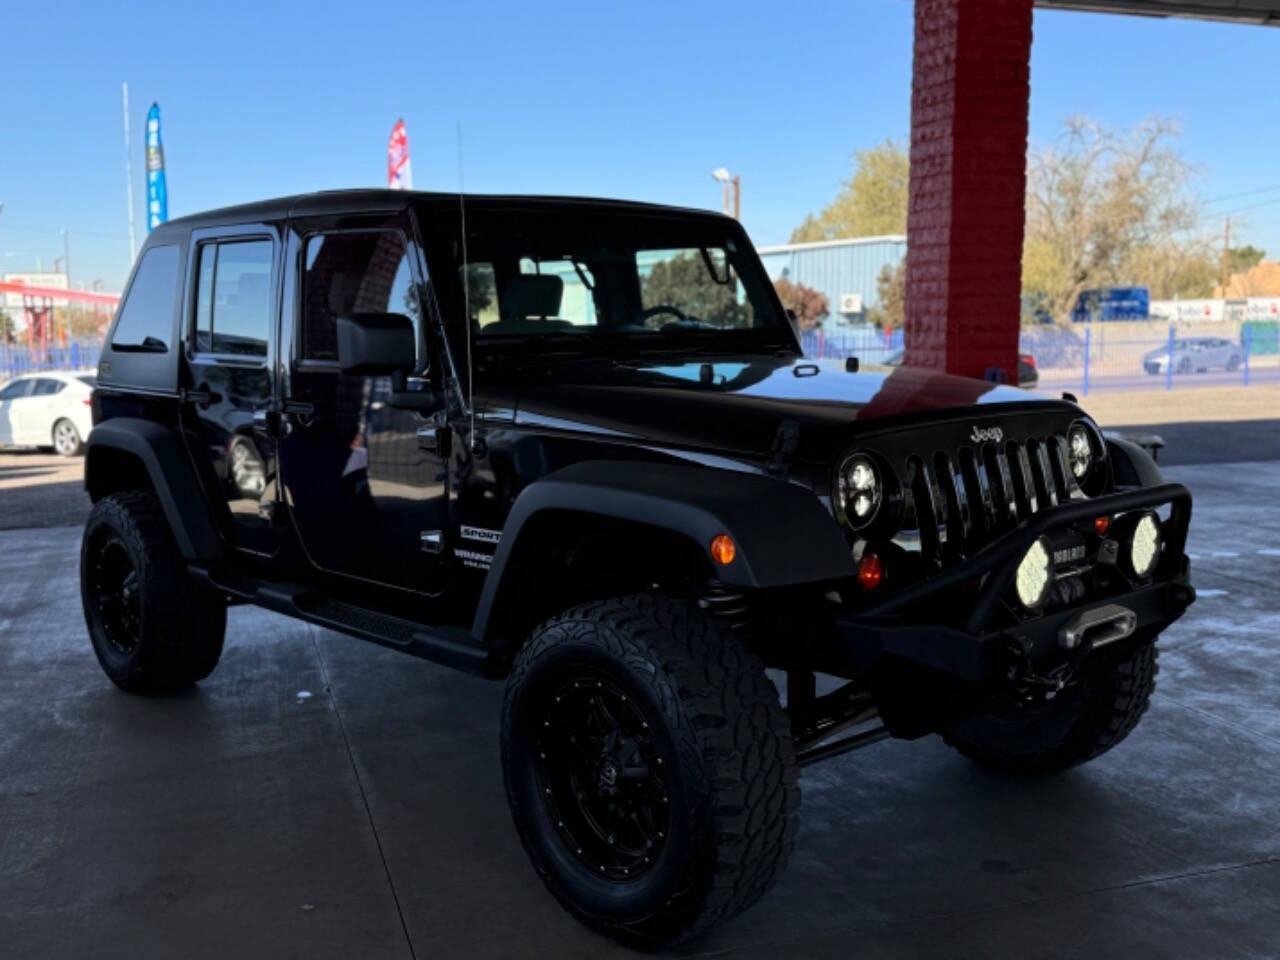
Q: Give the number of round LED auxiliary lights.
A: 2